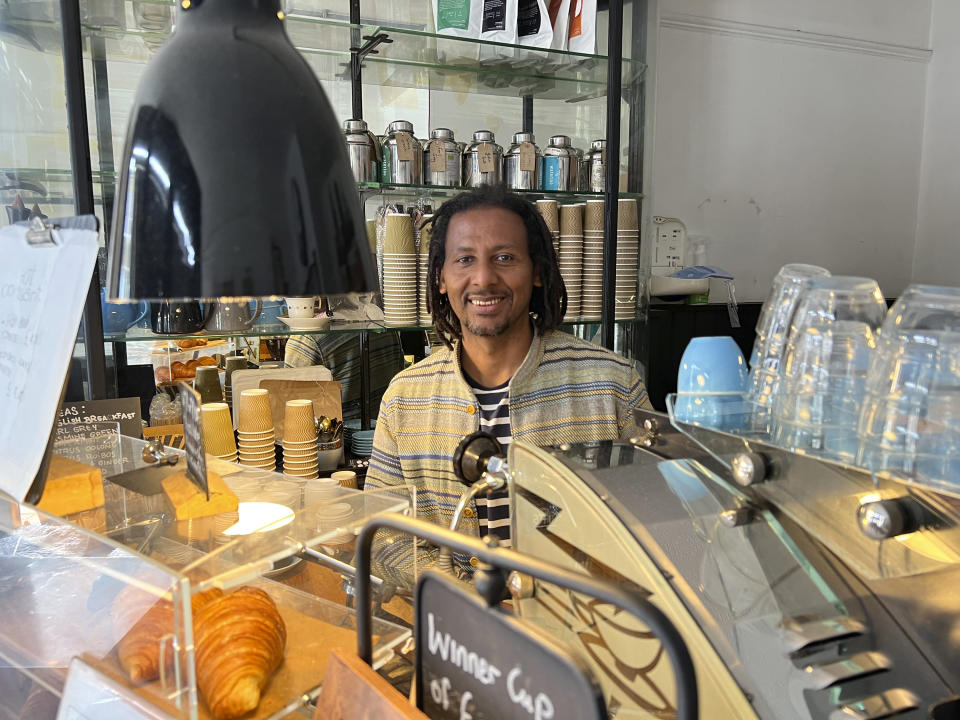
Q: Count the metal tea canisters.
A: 7